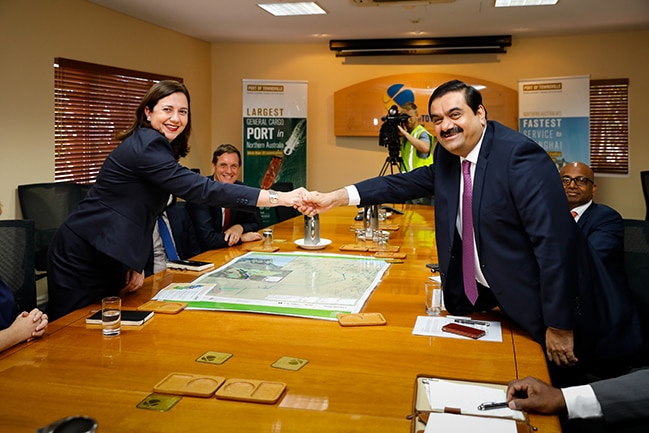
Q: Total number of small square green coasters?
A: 3